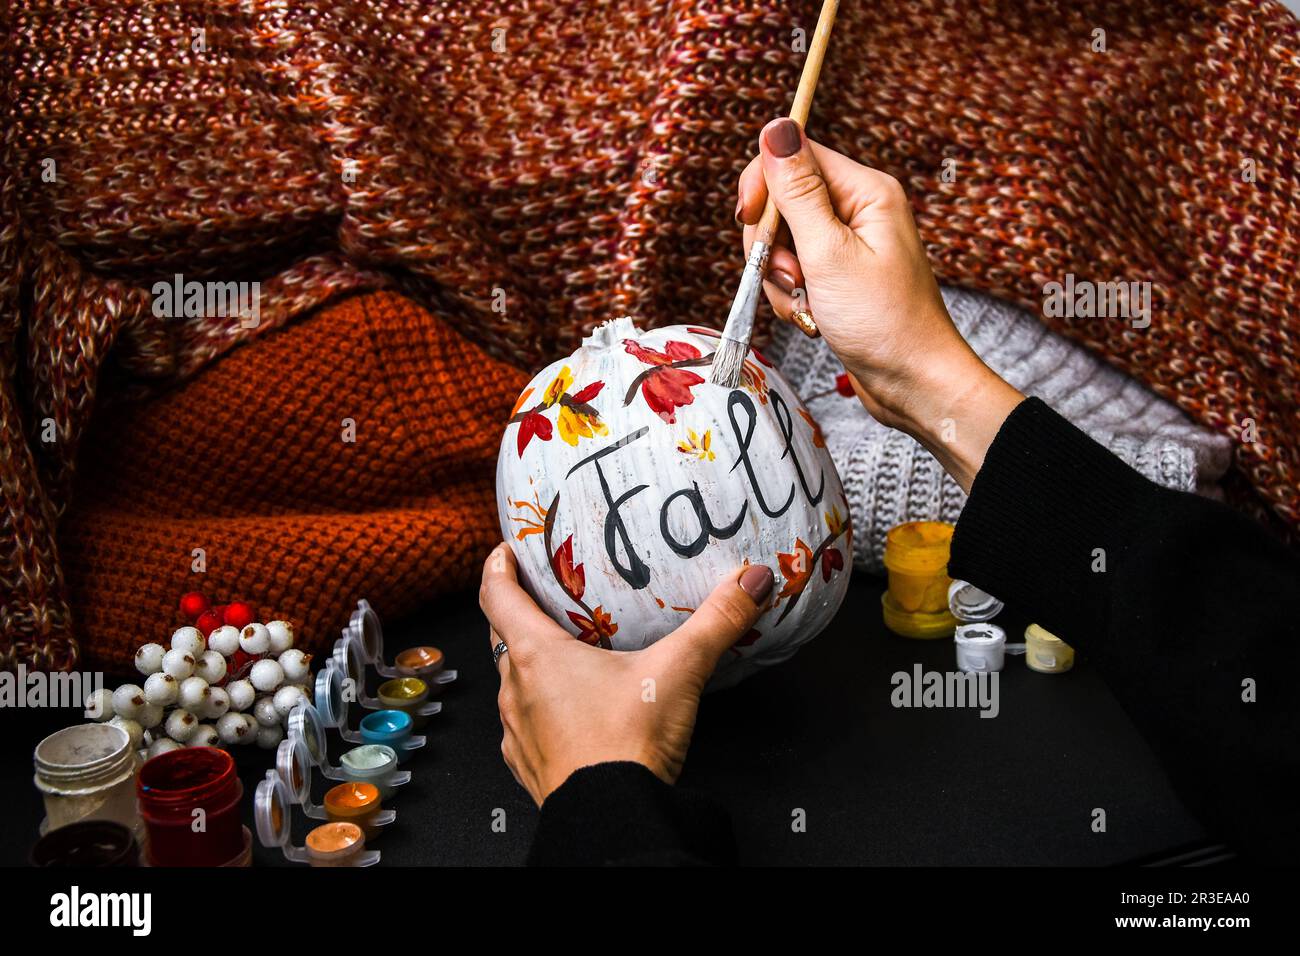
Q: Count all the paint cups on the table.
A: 12